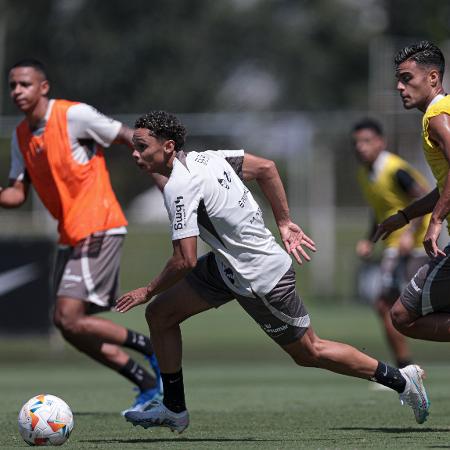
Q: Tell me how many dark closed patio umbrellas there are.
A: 0